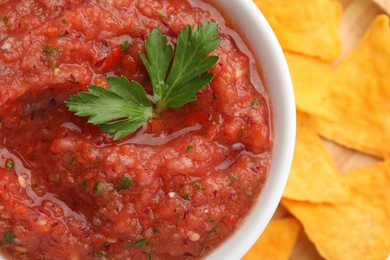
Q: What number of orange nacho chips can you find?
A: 6